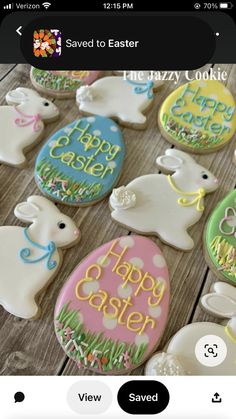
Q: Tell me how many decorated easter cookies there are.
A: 10